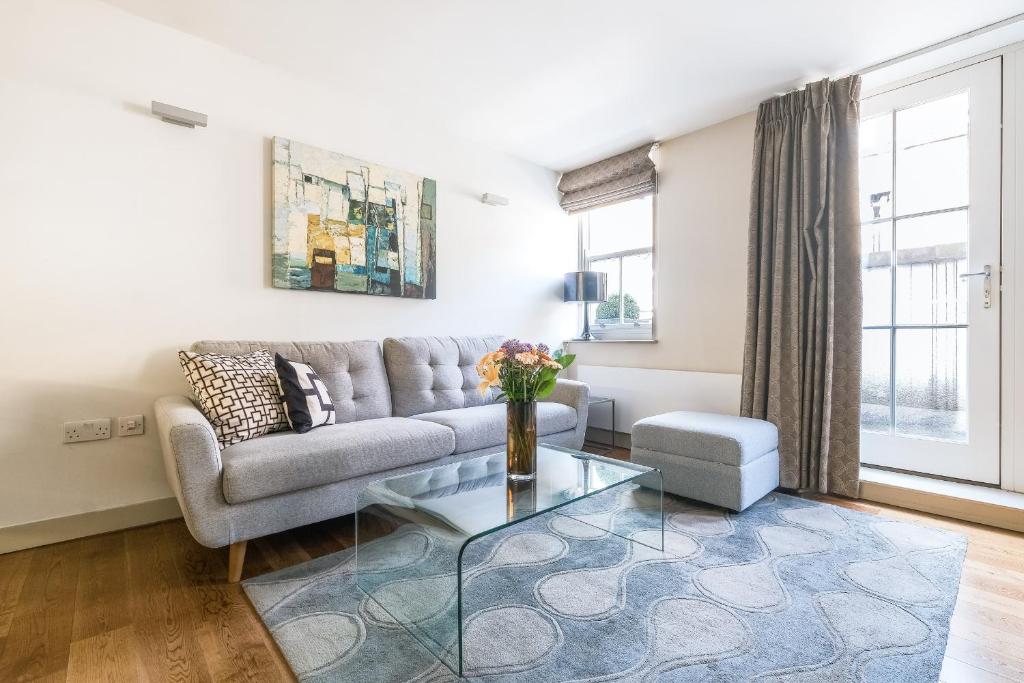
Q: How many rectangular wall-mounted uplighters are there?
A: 2